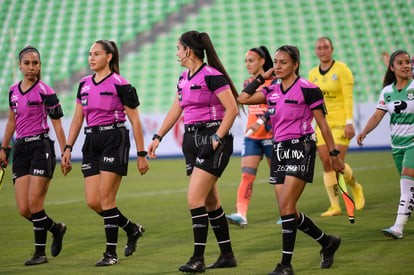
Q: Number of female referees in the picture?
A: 4